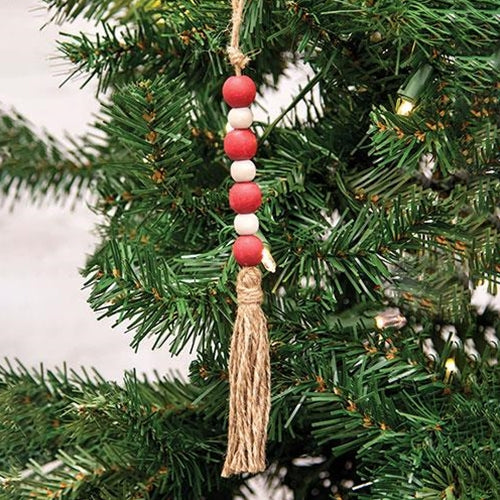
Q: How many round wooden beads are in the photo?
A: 7